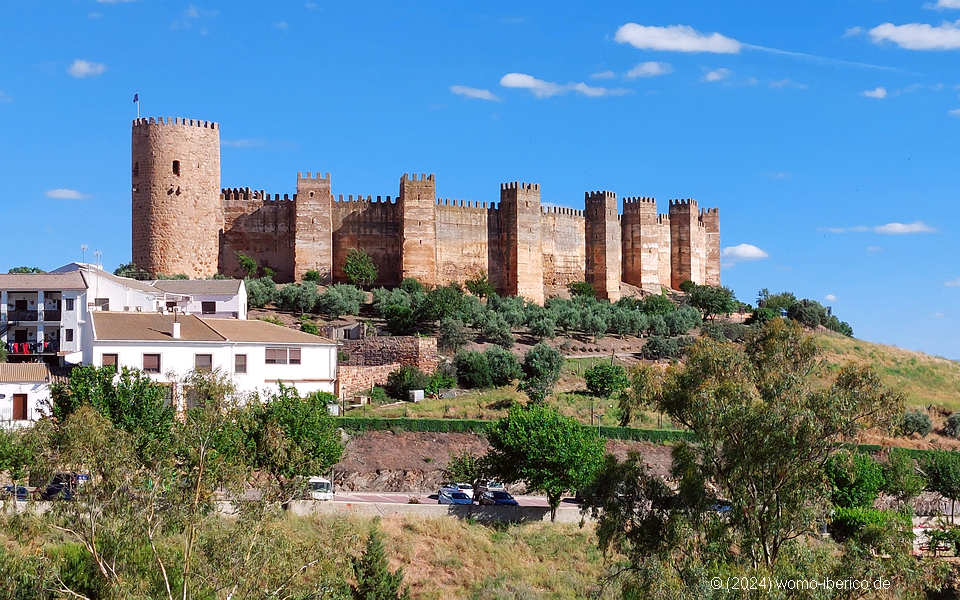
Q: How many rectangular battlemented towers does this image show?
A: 7